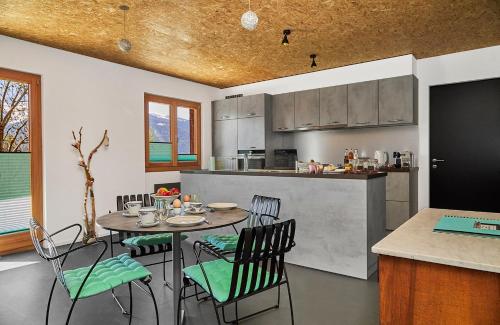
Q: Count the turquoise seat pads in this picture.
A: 4